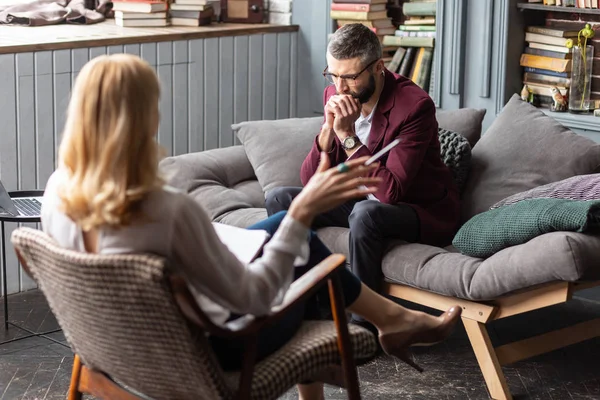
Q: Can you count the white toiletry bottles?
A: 0